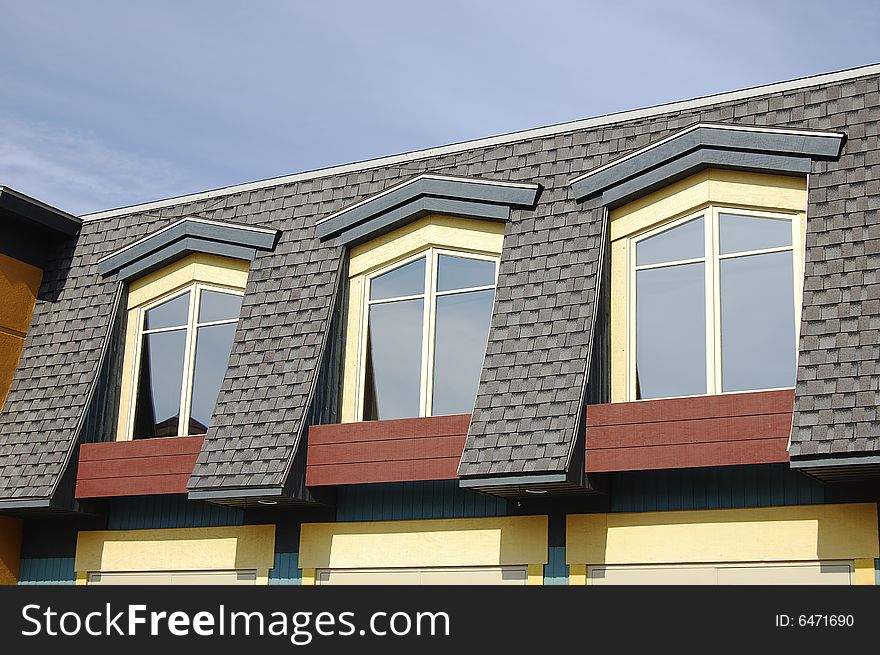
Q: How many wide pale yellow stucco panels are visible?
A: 3